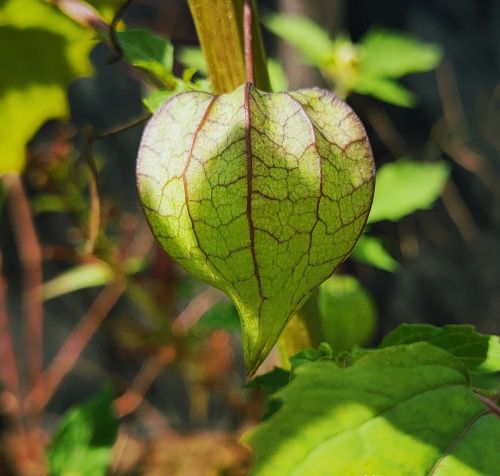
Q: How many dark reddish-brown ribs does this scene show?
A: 3